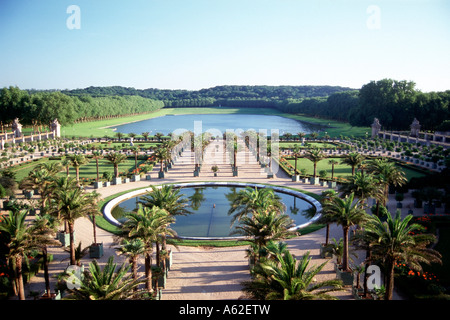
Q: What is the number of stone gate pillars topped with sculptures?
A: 4